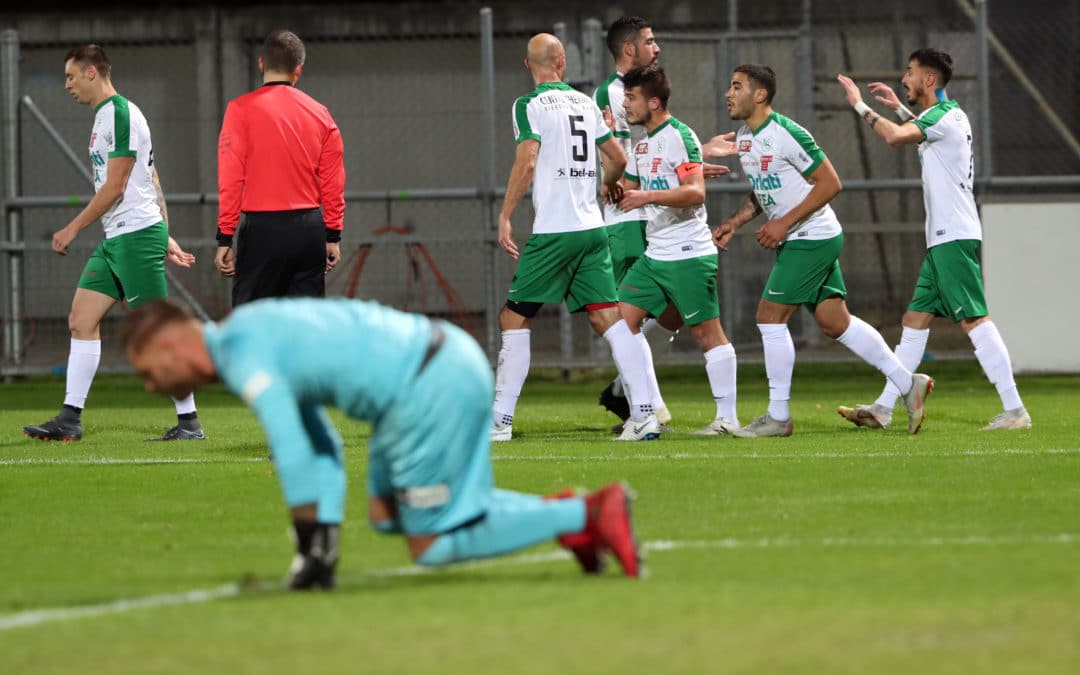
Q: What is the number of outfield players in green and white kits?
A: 6